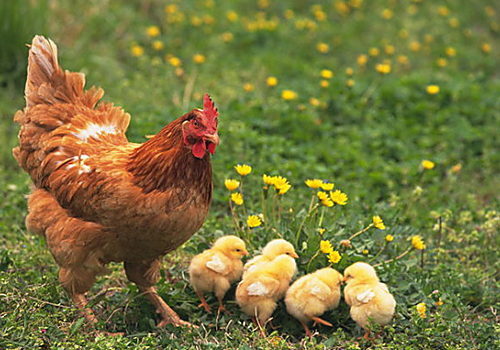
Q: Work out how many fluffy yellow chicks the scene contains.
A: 5